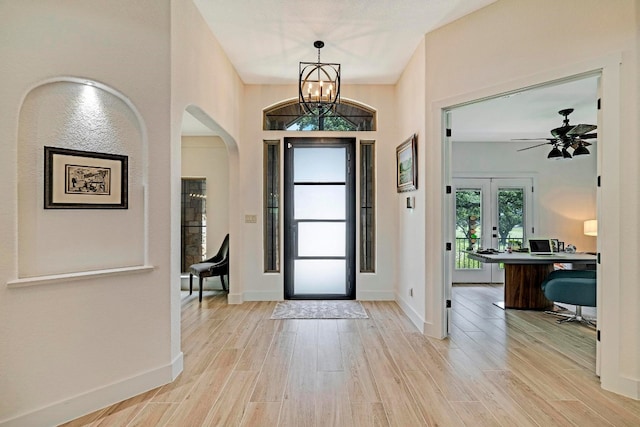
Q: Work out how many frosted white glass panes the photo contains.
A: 4